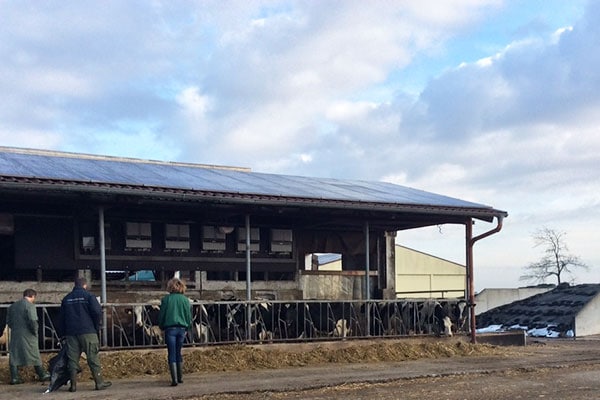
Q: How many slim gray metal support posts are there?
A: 3